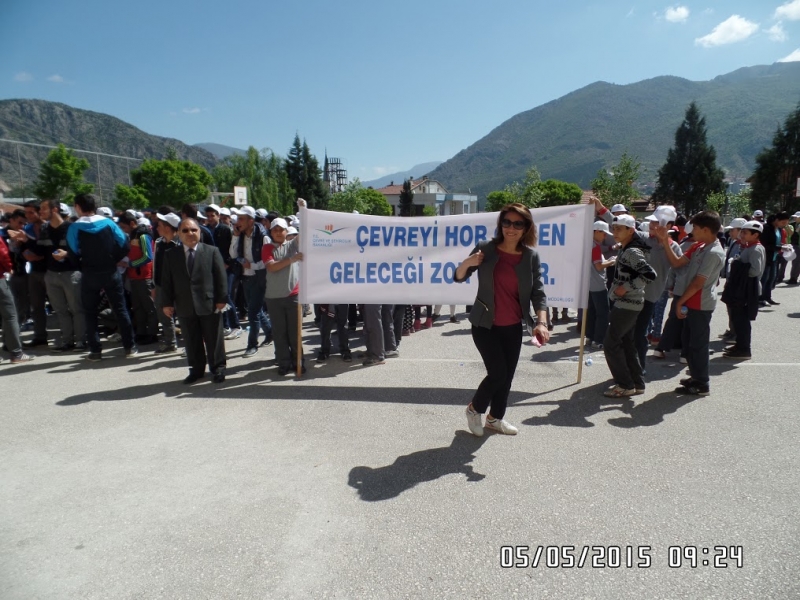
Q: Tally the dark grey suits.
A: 1